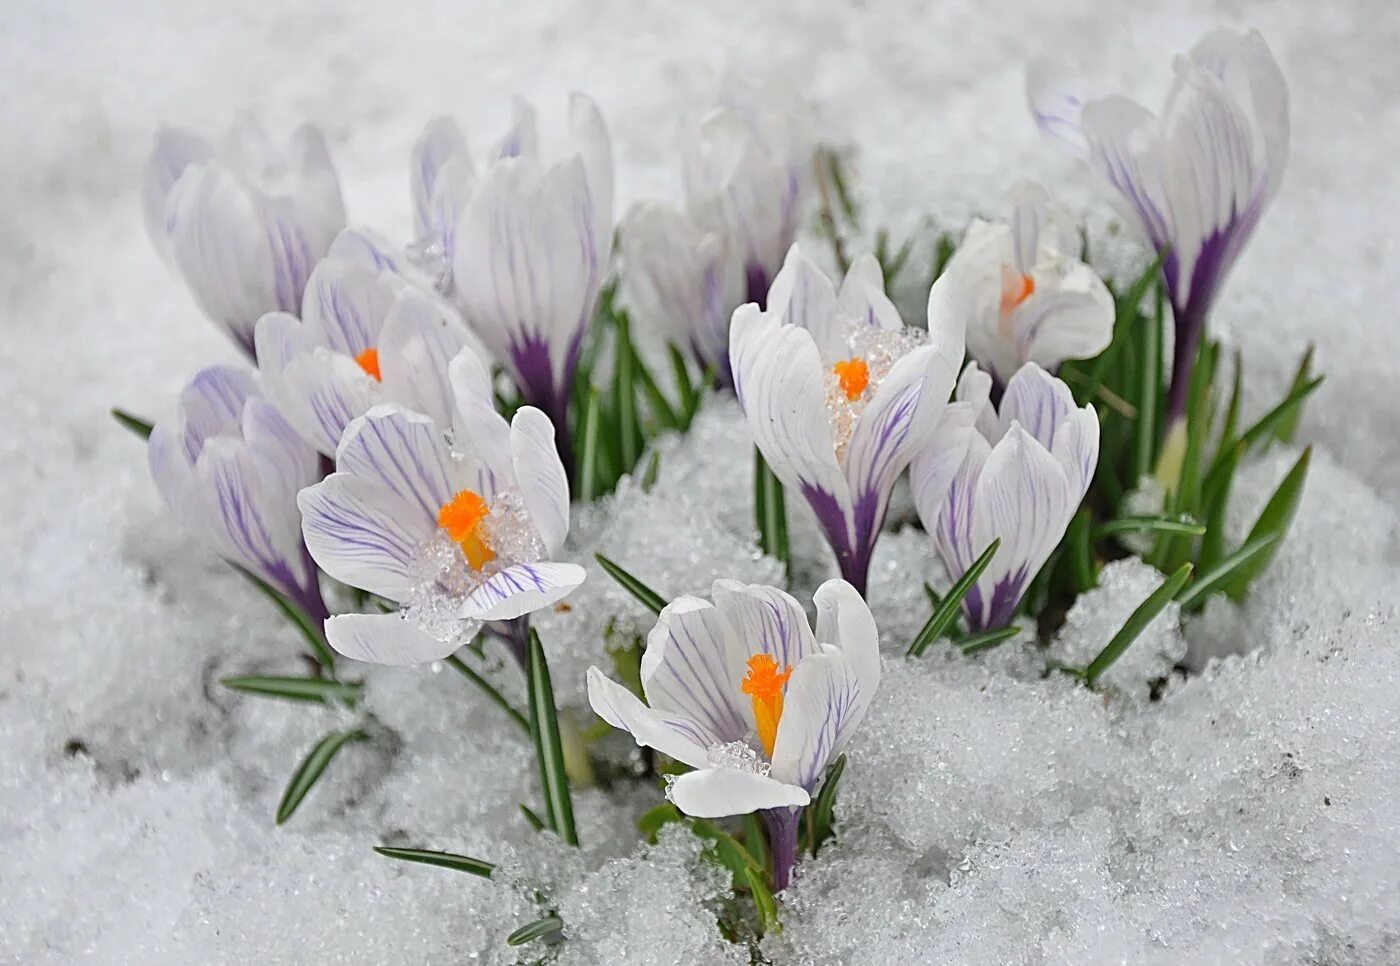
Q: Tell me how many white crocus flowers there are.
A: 12